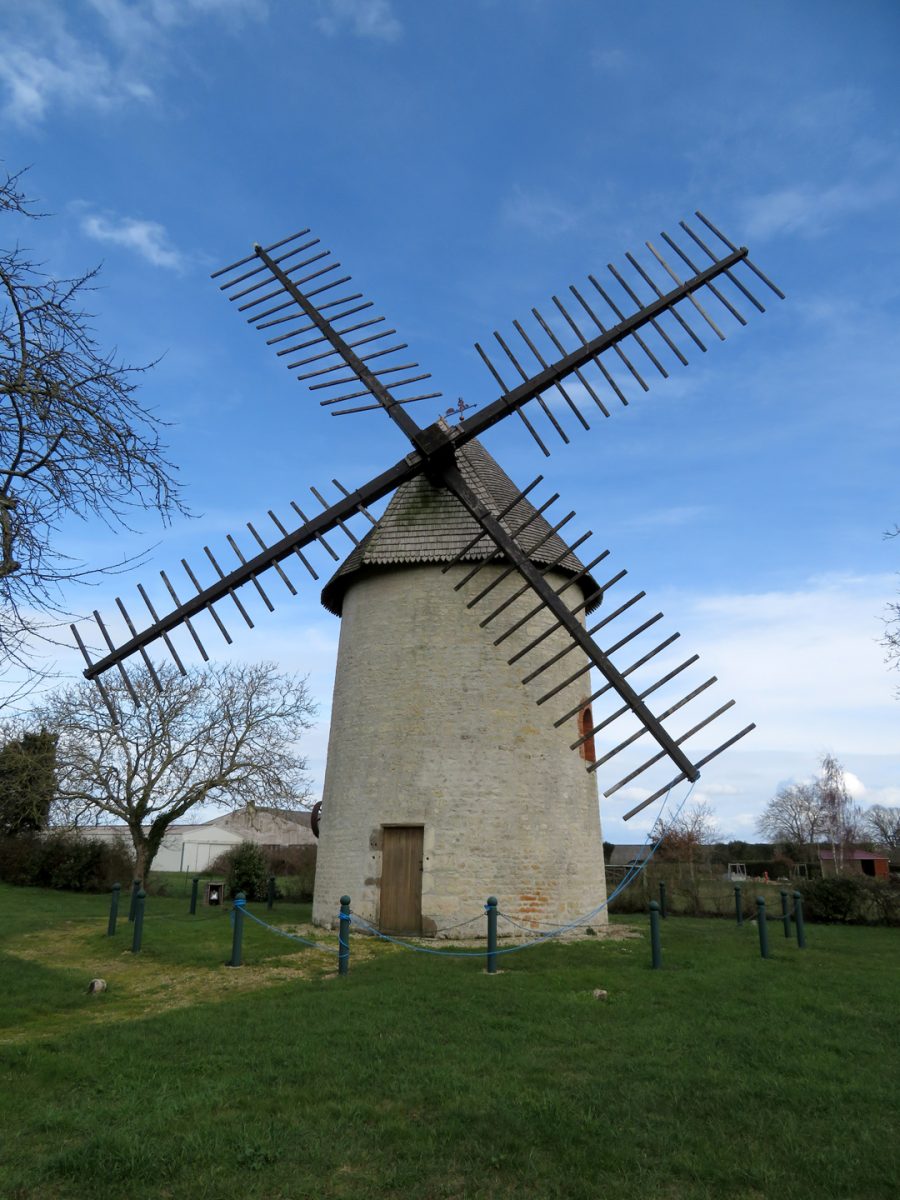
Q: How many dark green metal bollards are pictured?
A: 14